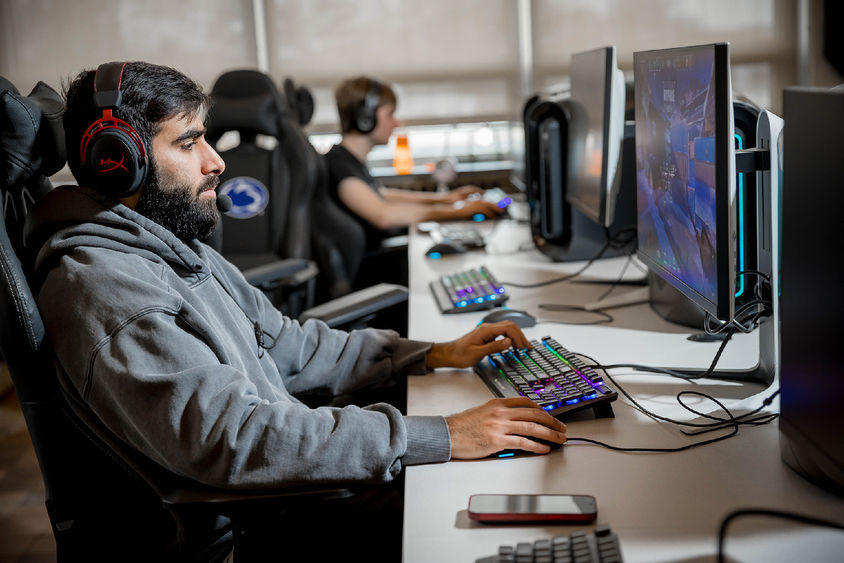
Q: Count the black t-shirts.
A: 1